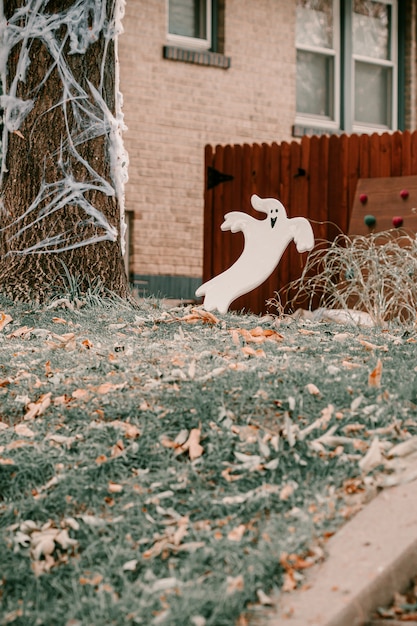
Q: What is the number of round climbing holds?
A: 4